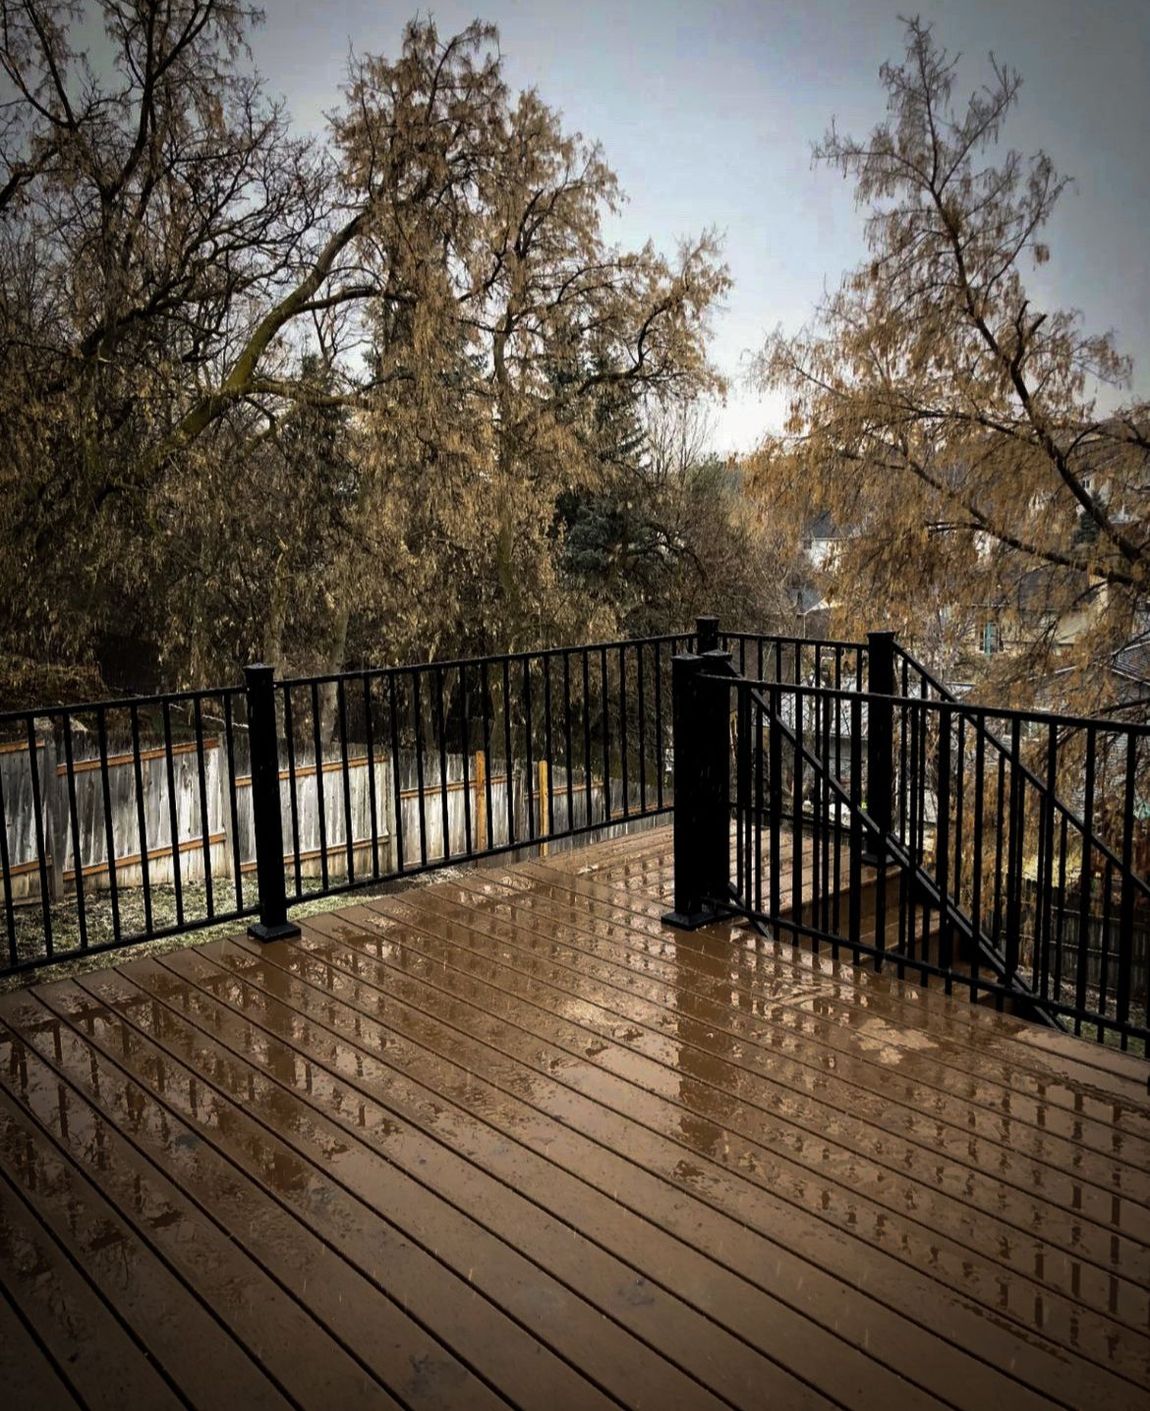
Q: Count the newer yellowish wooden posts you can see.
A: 2